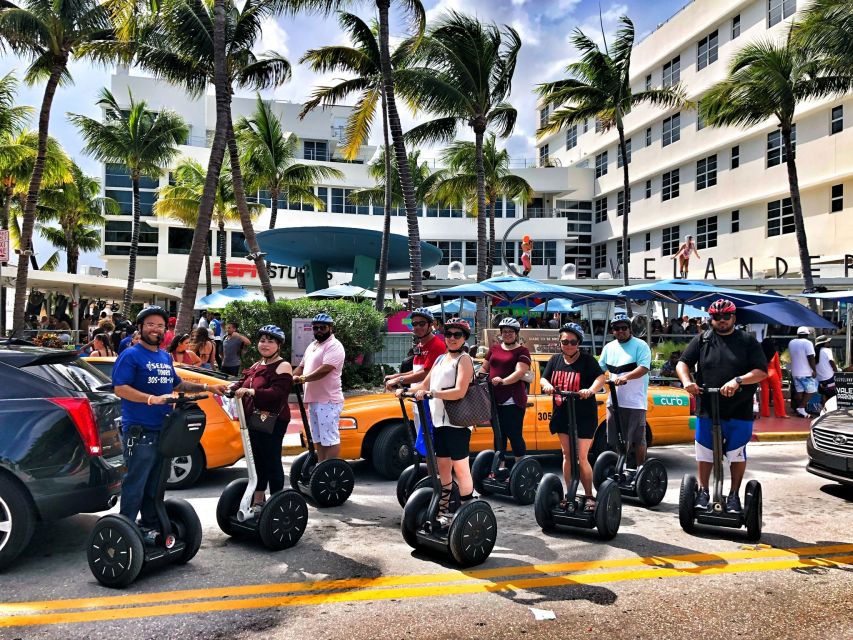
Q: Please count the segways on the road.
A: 9